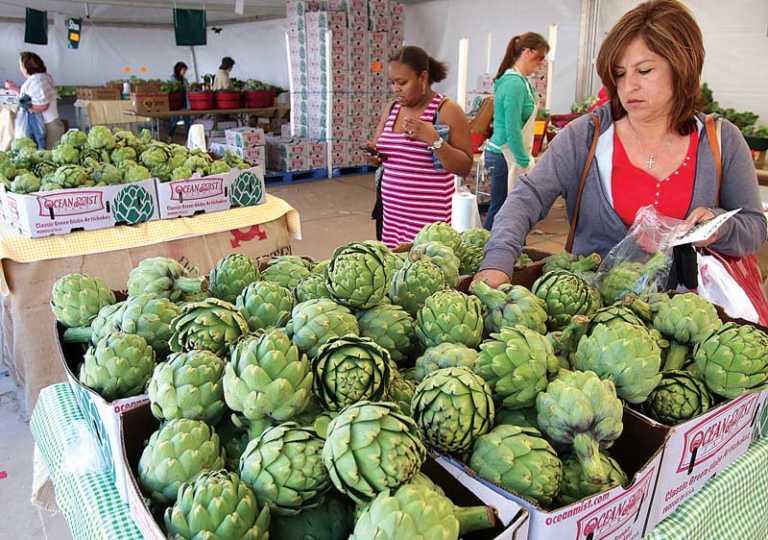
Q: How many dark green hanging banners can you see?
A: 3